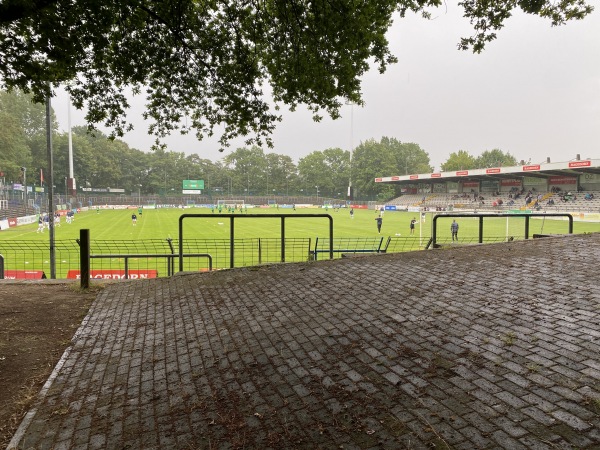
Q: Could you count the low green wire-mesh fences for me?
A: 1